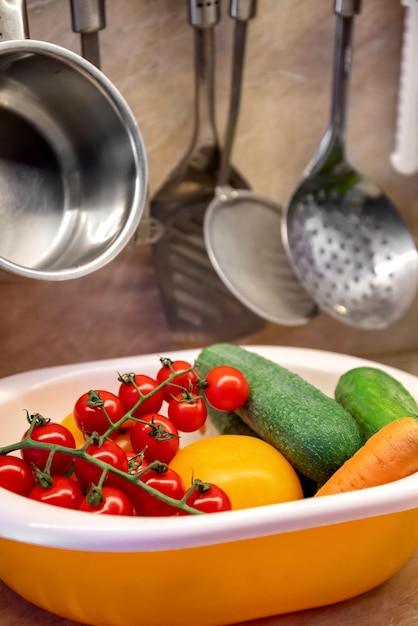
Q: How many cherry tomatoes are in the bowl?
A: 14